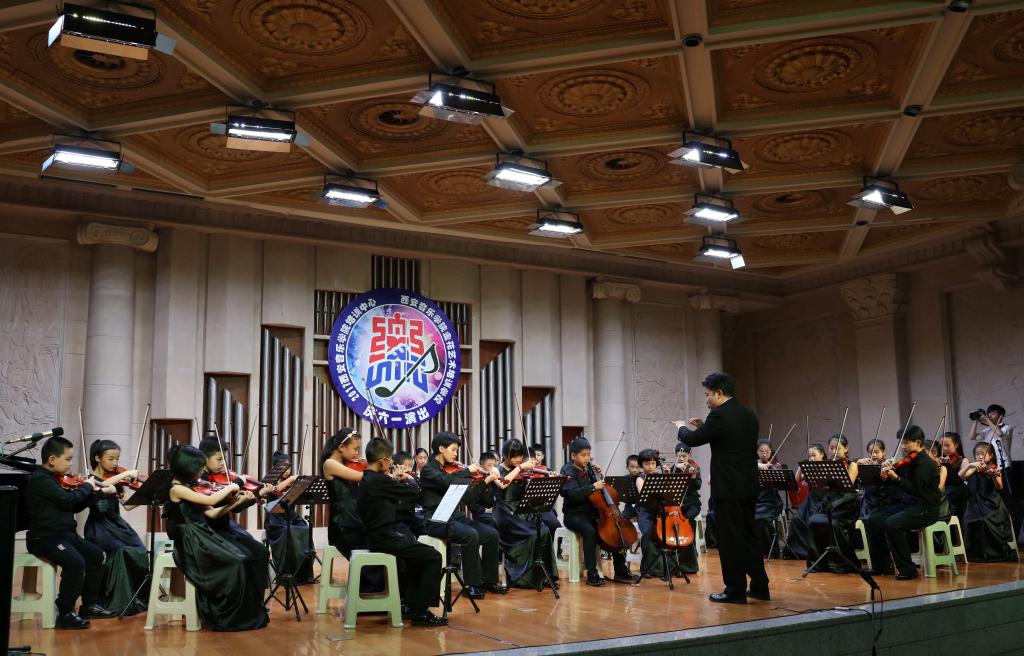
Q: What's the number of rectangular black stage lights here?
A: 11